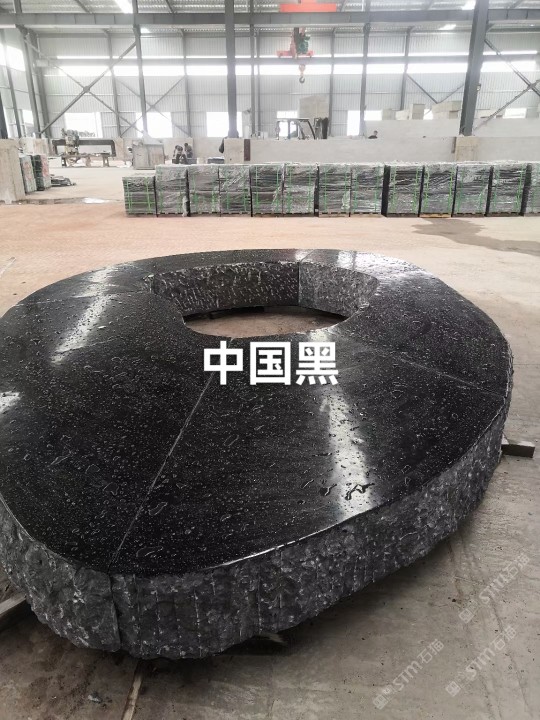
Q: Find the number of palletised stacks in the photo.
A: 13